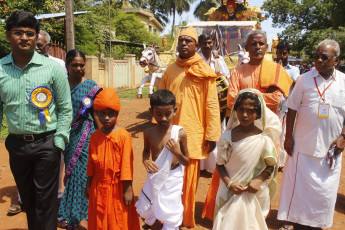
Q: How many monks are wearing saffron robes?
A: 2